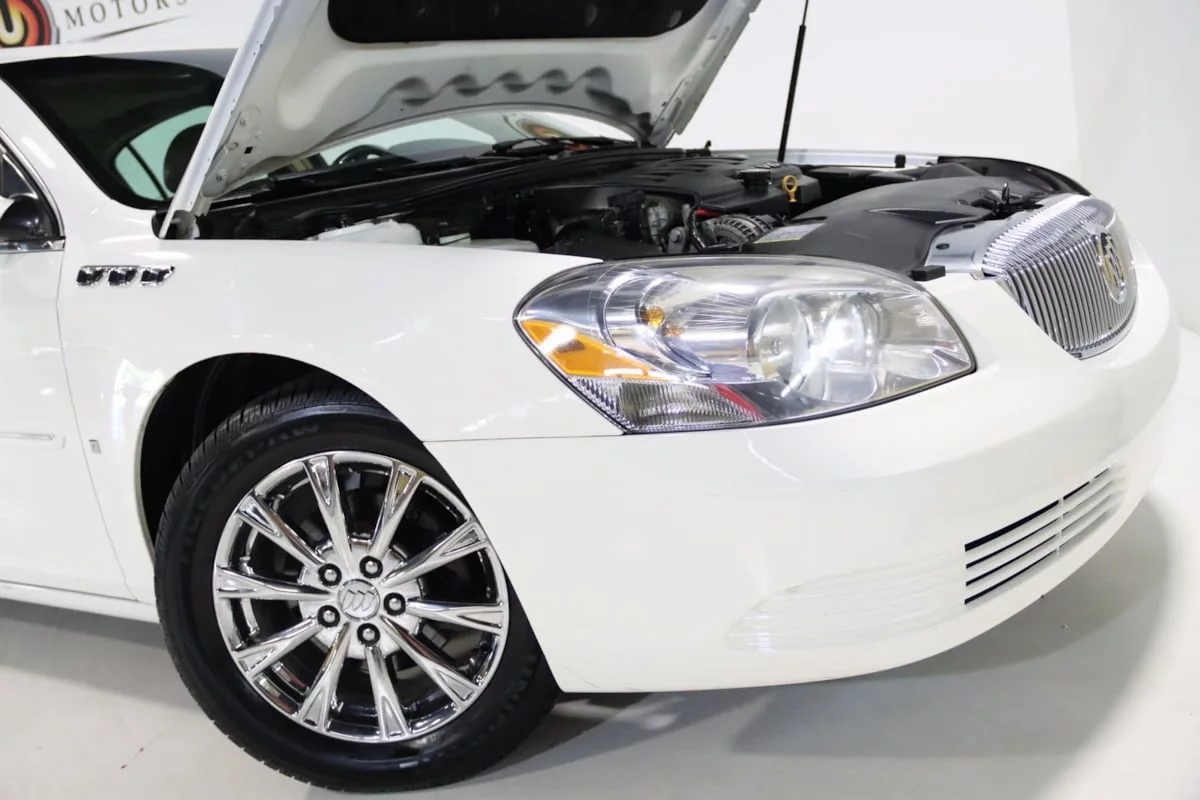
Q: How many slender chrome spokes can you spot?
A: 10